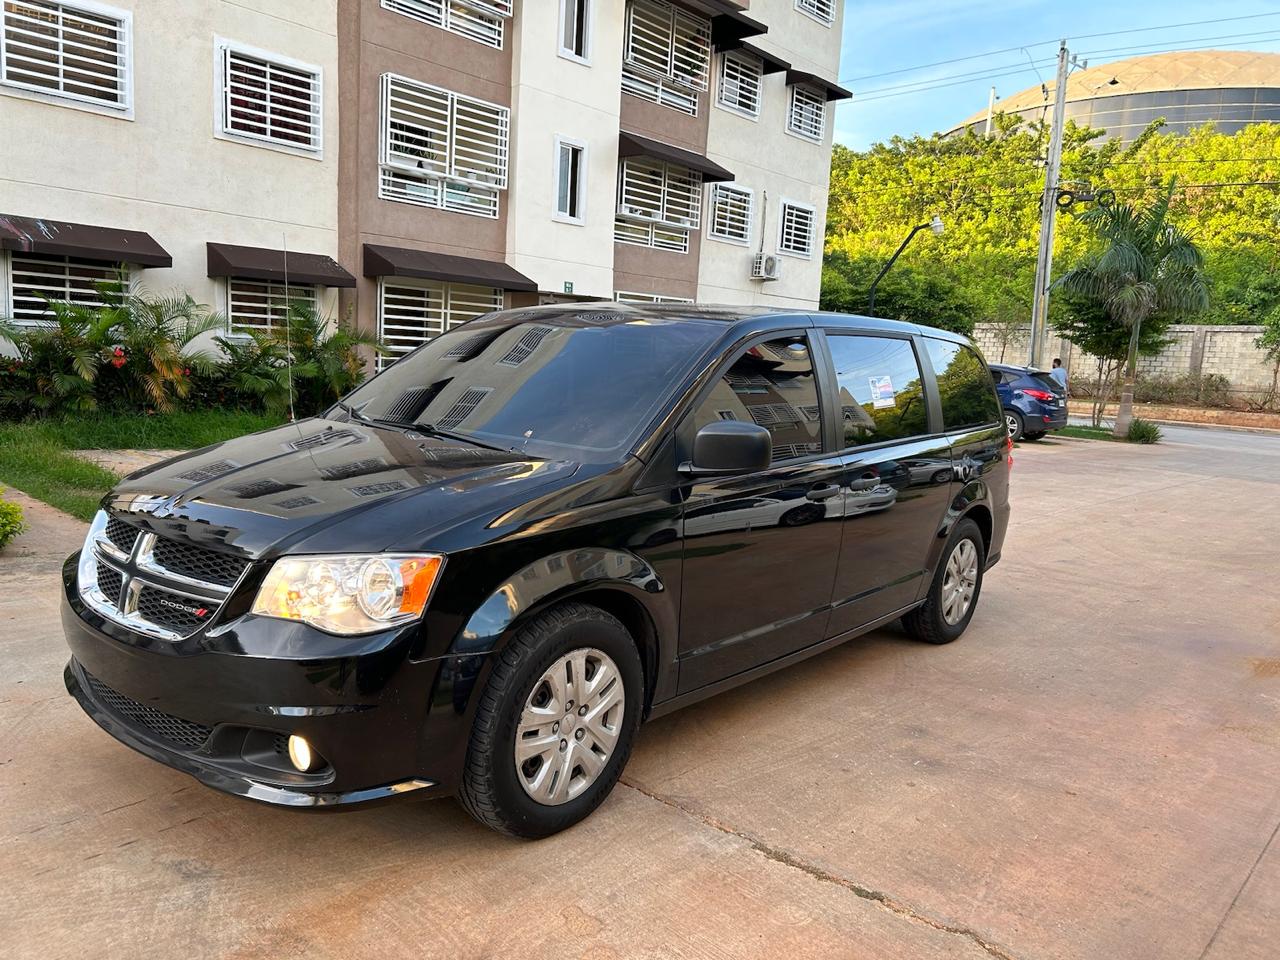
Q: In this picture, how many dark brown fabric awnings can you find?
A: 7